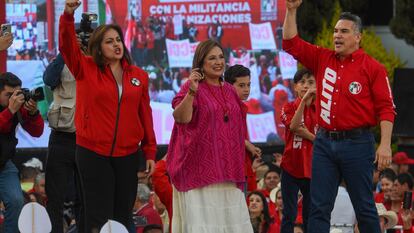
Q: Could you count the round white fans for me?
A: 2